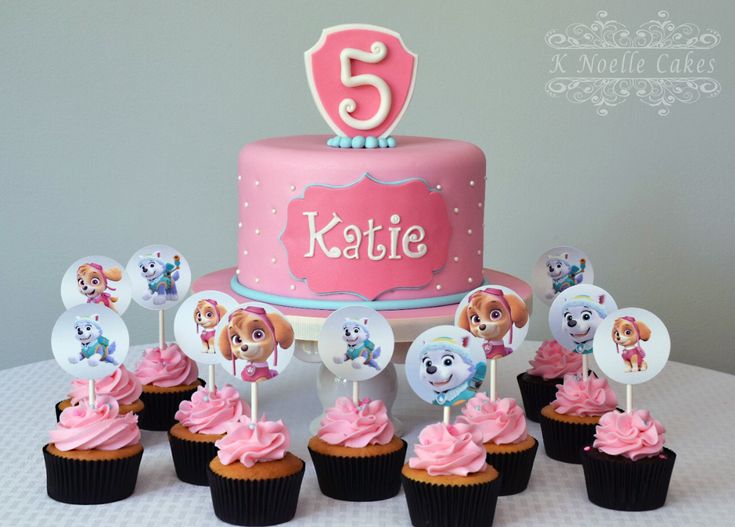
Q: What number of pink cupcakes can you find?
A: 11